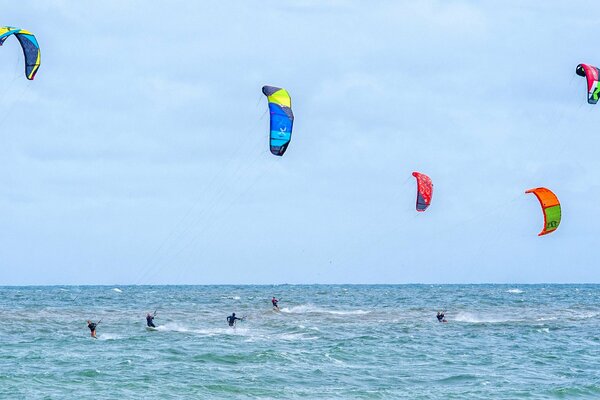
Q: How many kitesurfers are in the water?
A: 5